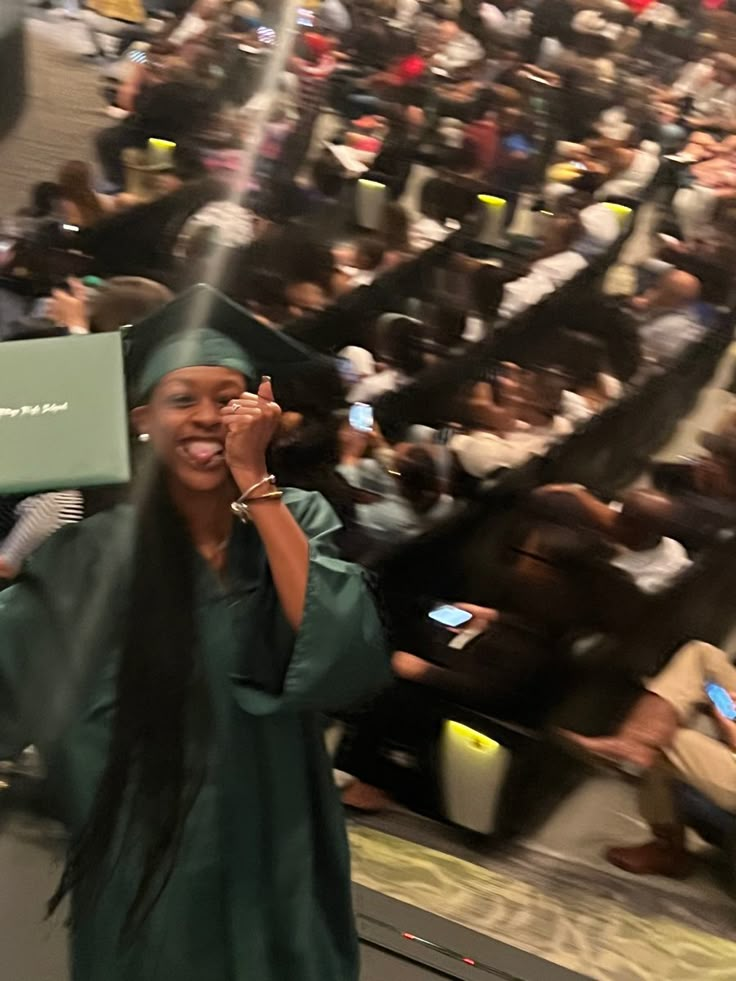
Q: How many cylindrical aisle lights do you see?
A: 5